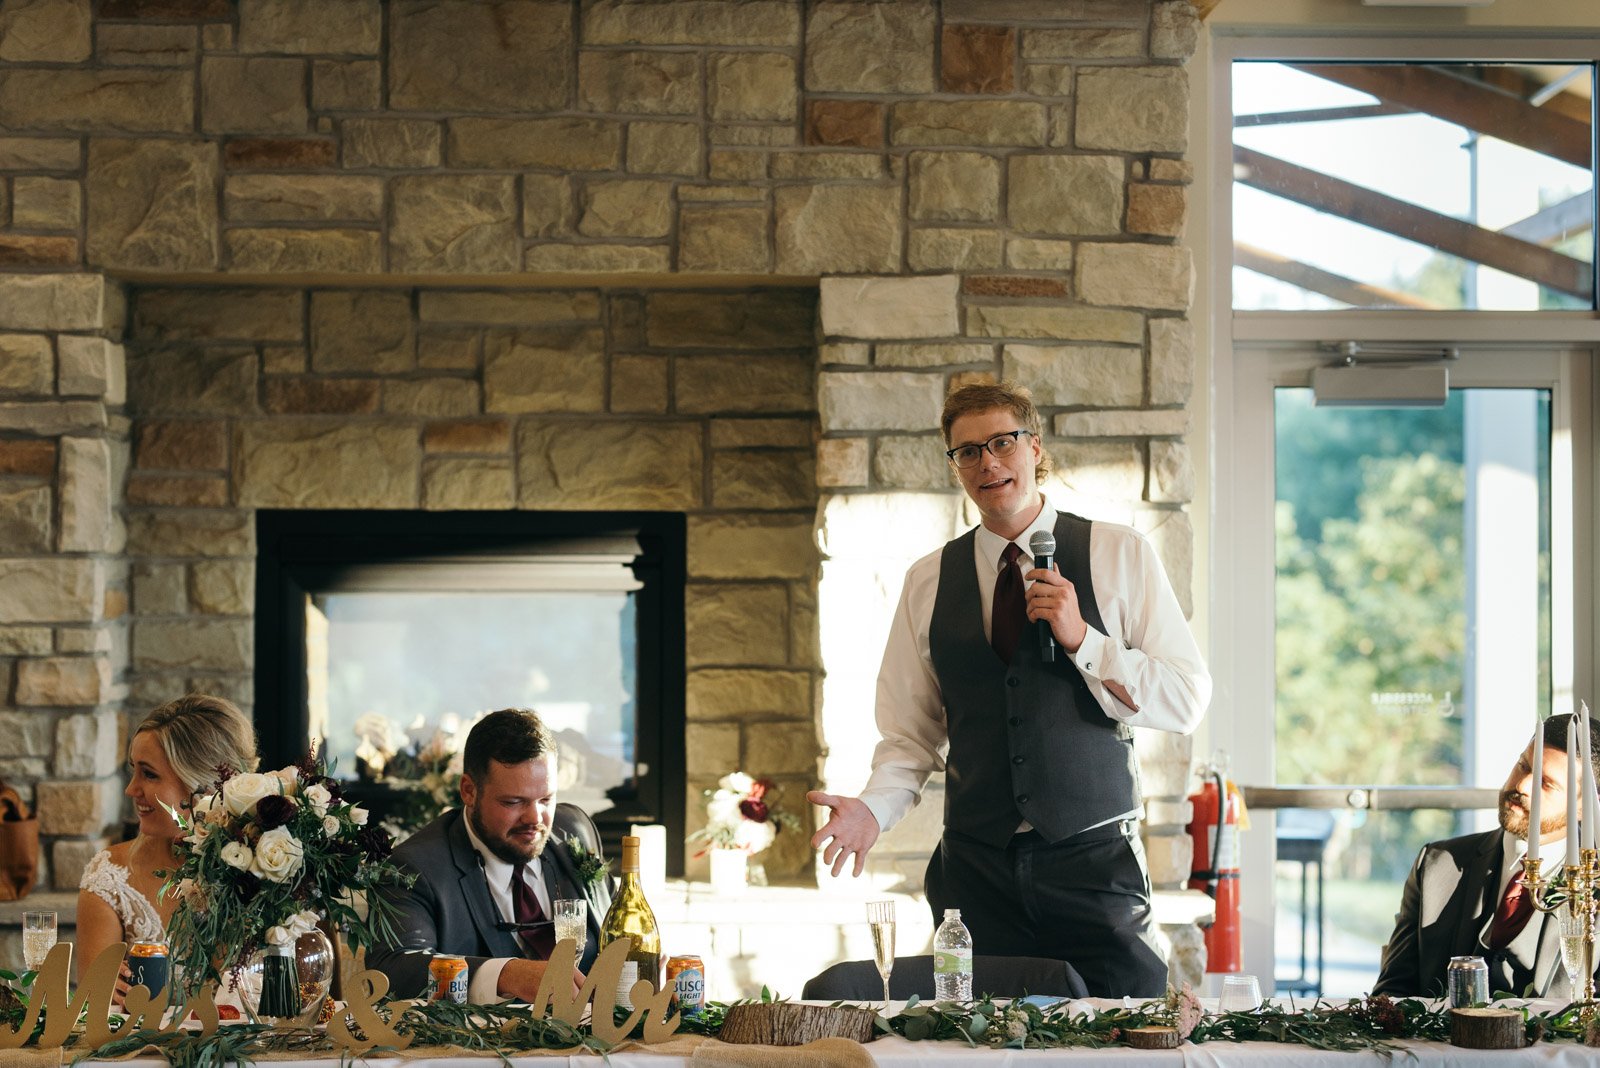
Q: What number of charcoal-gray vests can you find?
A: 1